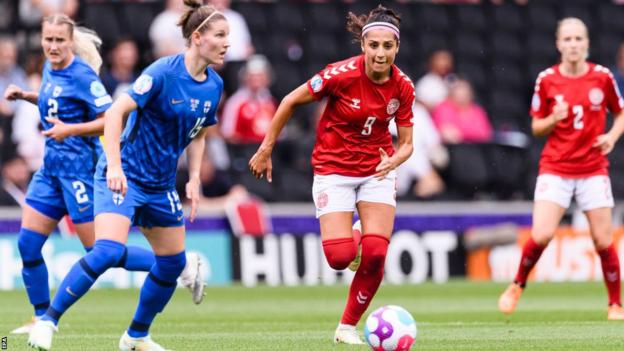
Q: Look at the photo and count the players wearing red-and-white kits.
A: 2